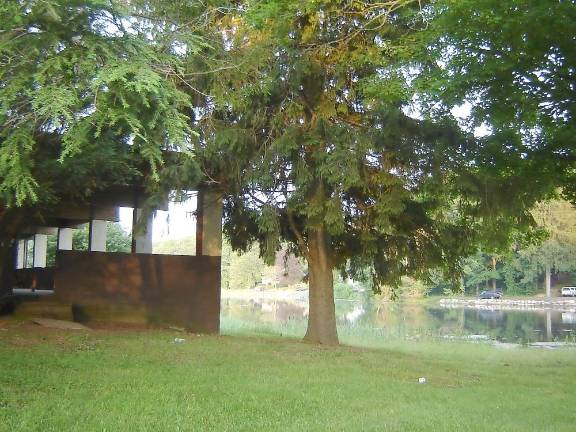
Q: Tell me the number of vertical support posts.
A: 6